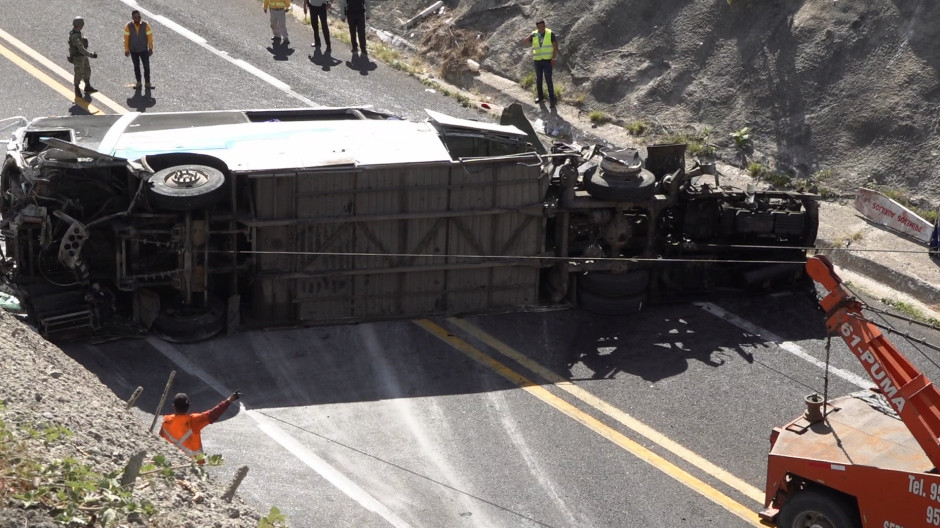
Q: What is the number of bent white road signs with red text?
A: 1